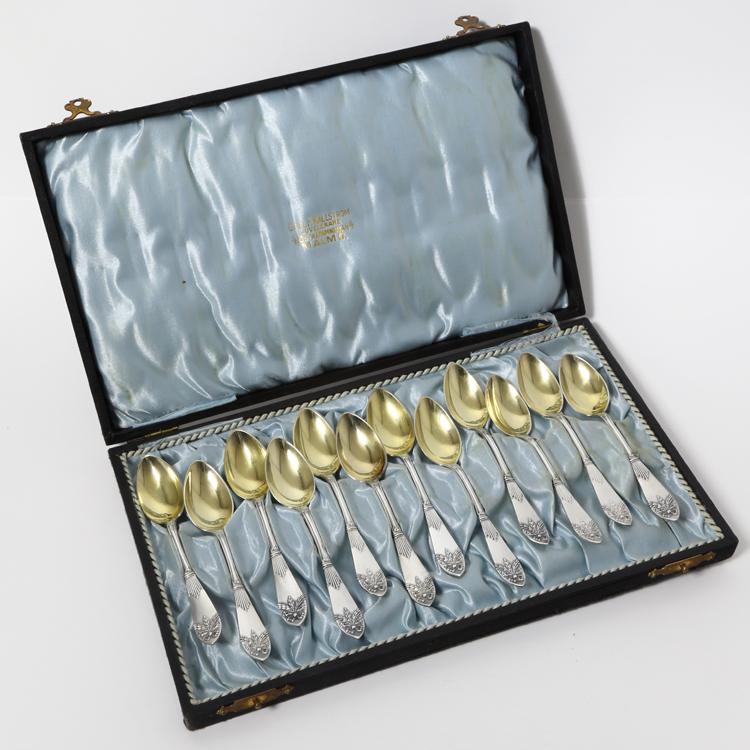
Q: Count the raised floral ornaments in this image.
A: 12